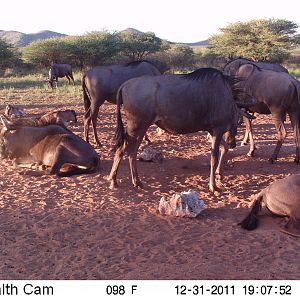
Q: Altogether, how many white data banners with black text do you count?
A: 1